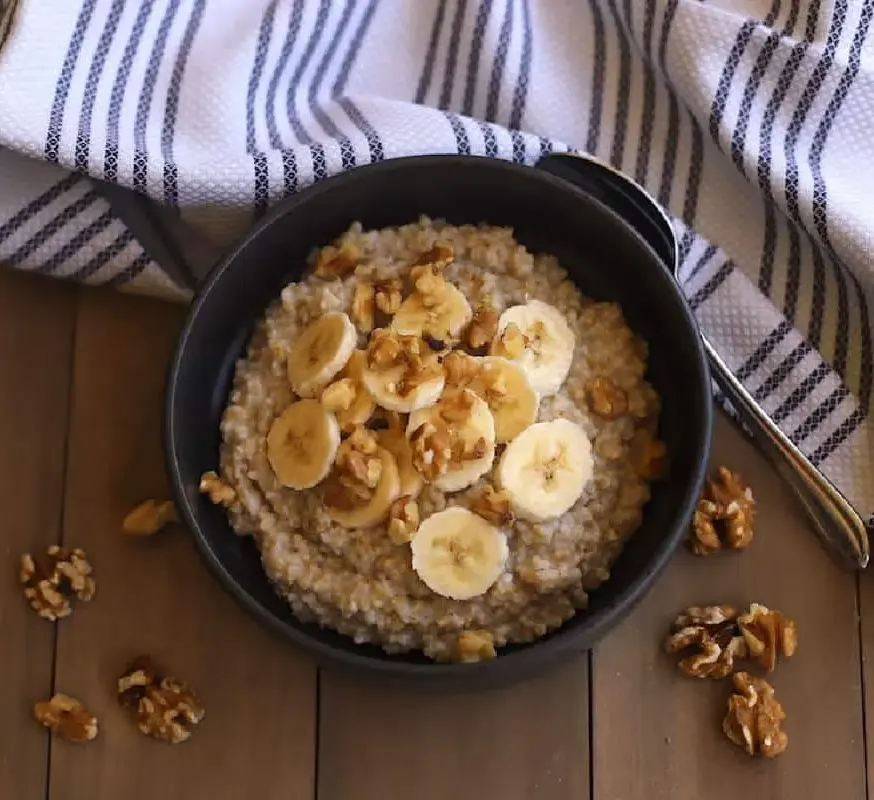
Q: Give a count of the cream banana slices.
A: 12